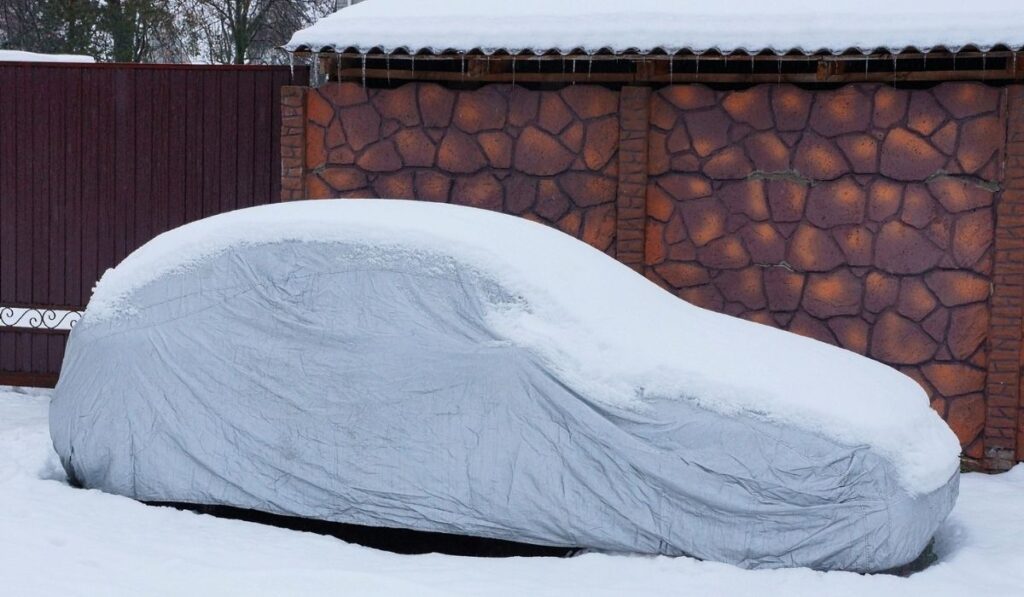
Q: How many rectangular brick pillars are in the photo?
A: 3